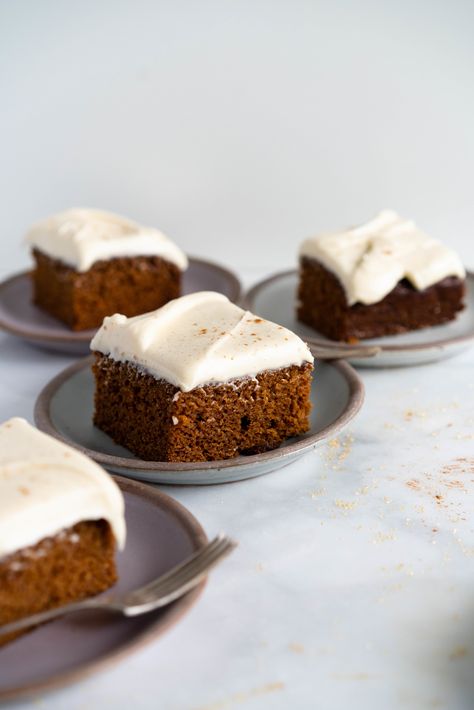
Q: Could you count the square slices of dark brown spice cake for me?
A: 4